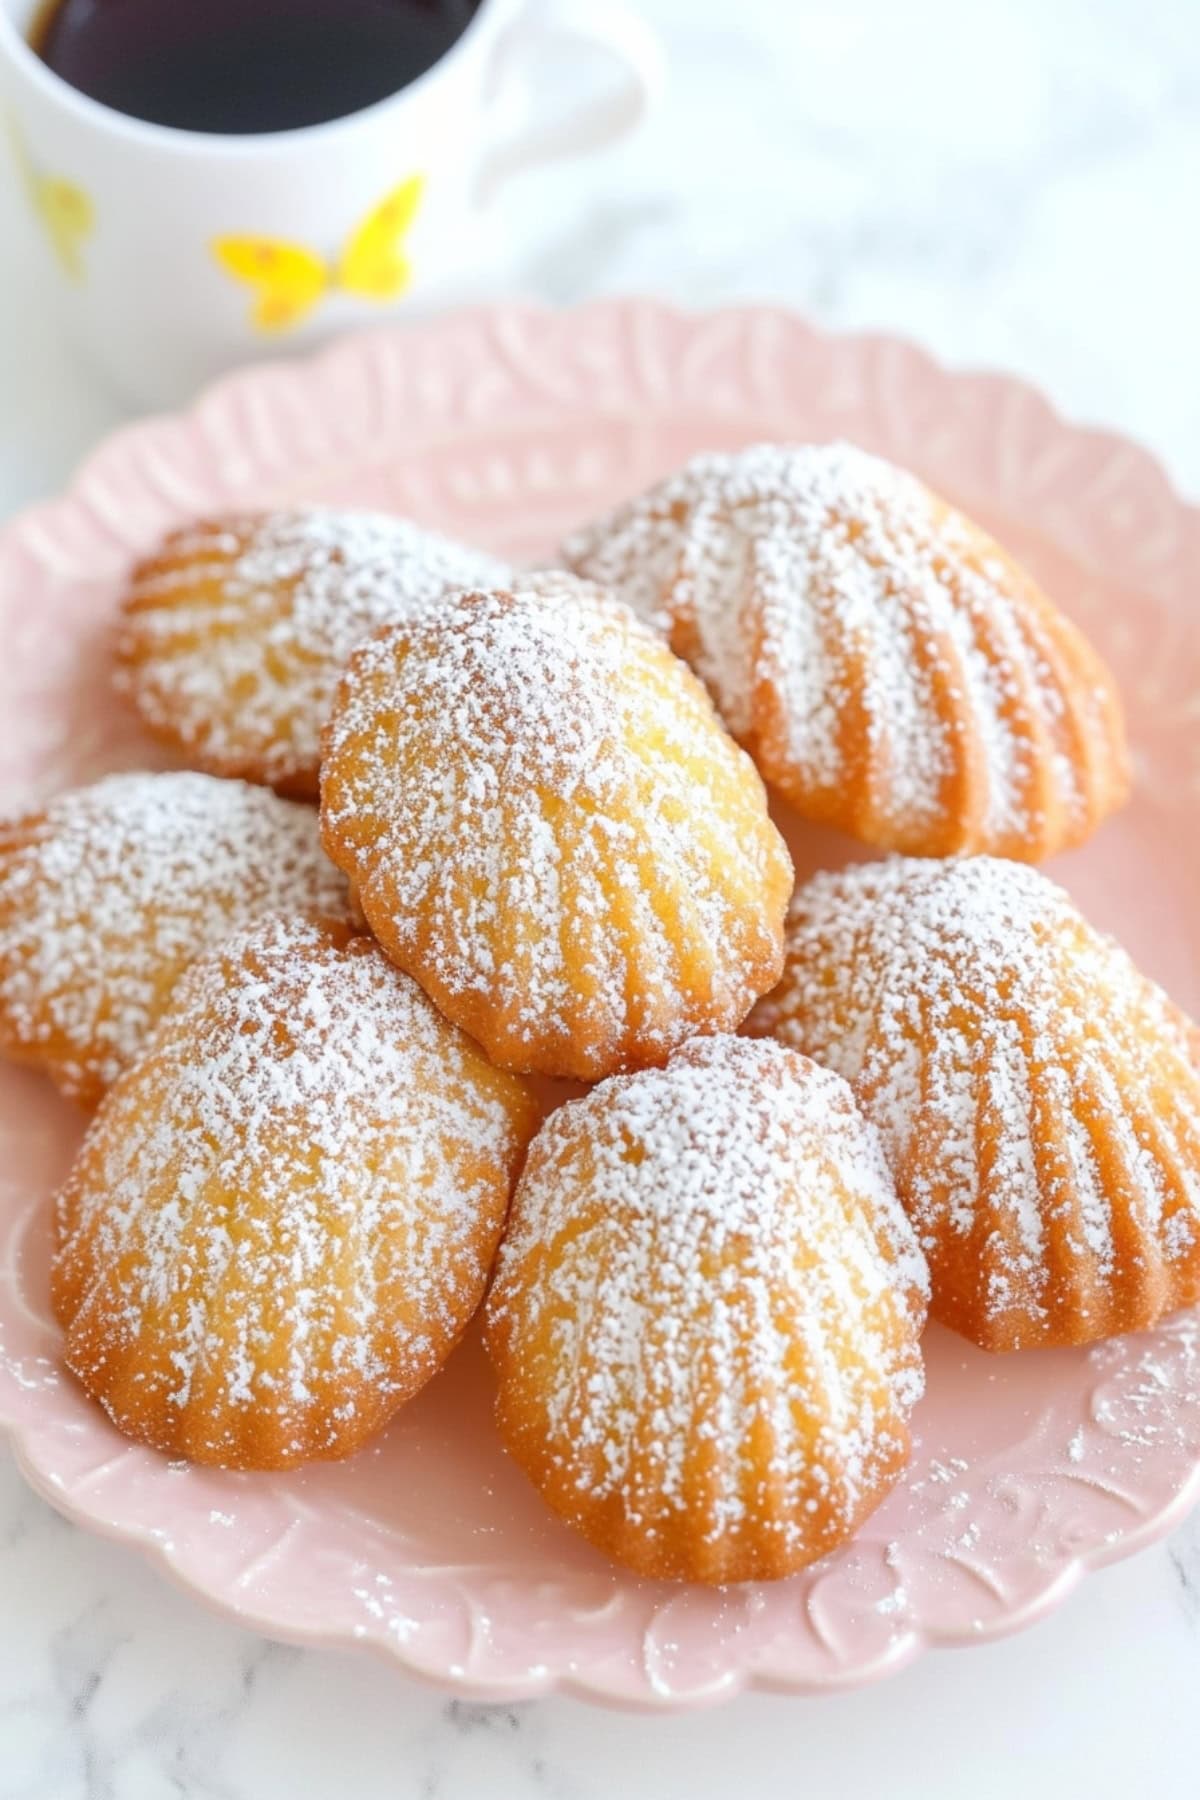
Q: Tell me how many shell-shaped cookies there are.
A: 7